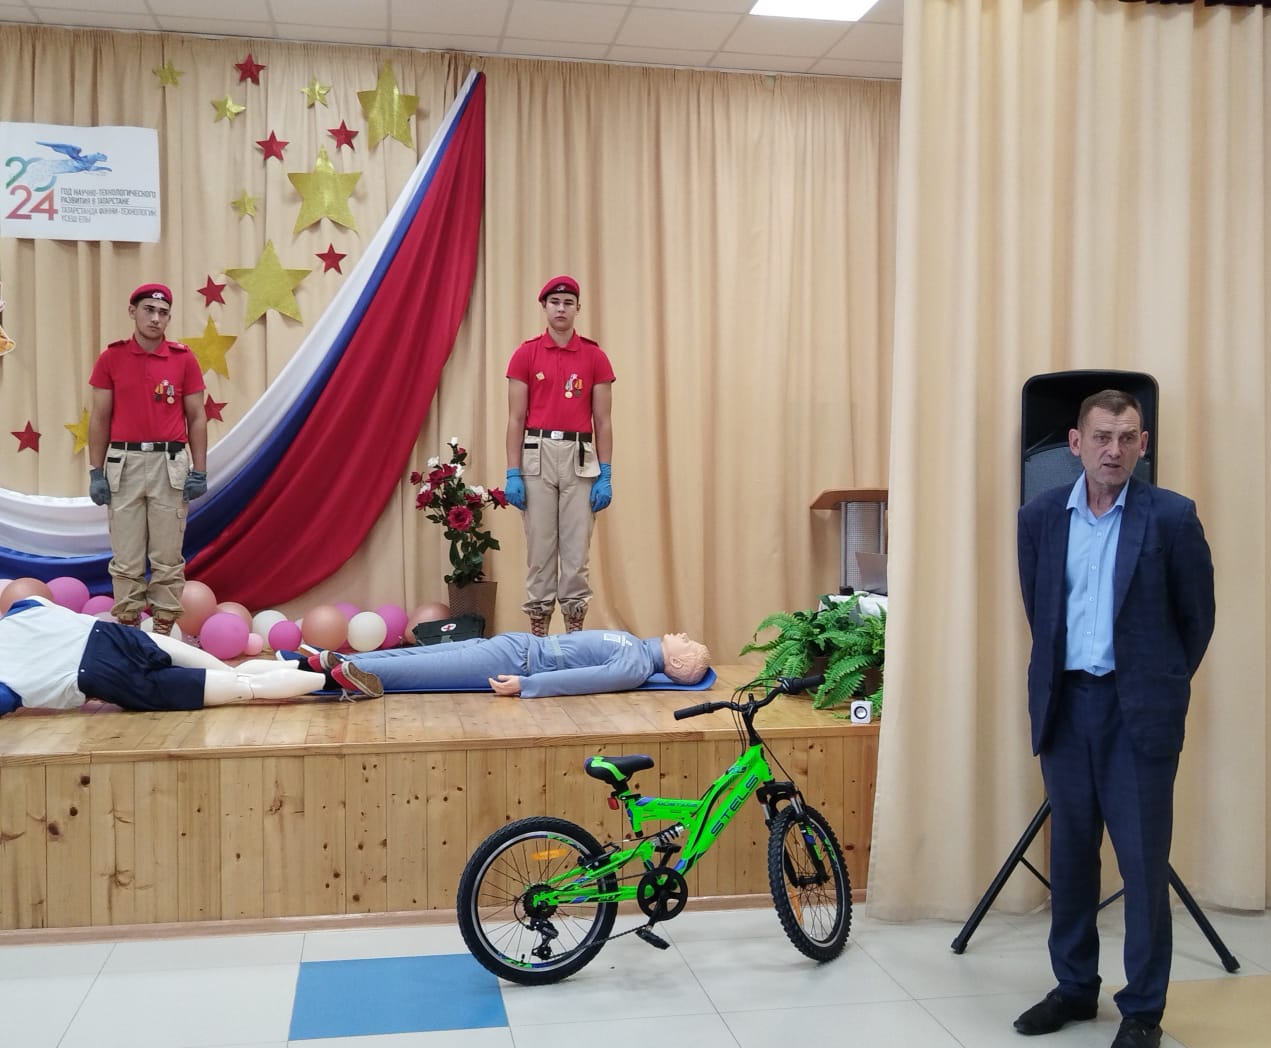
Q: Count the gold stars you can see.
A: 9